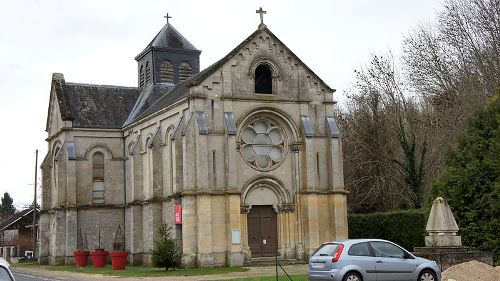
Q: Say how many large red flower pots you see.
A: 3